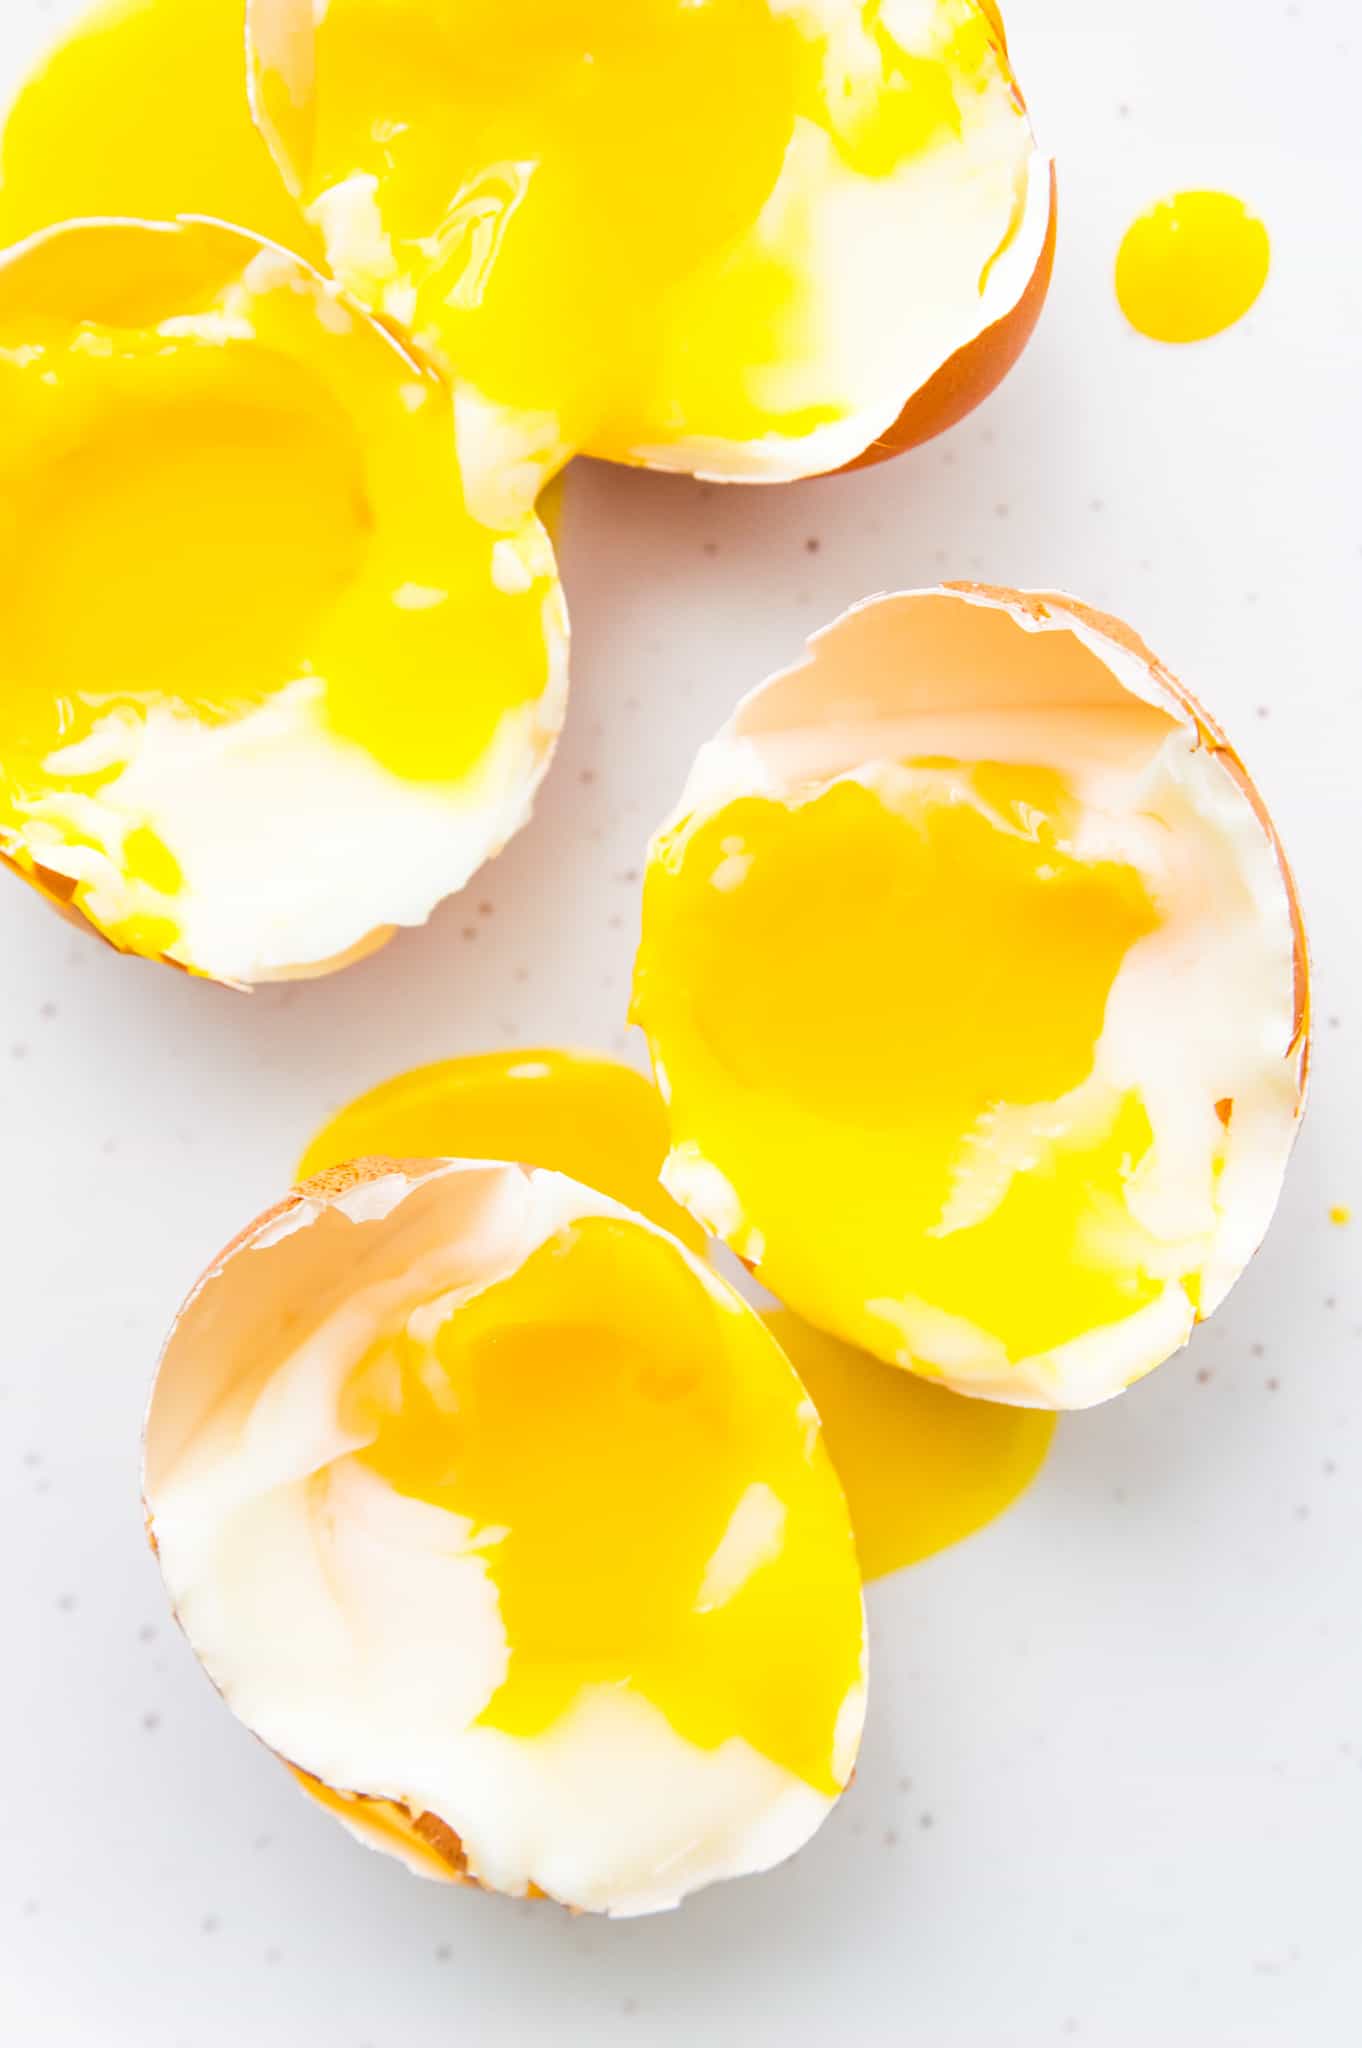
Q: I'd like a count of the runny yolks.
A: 4